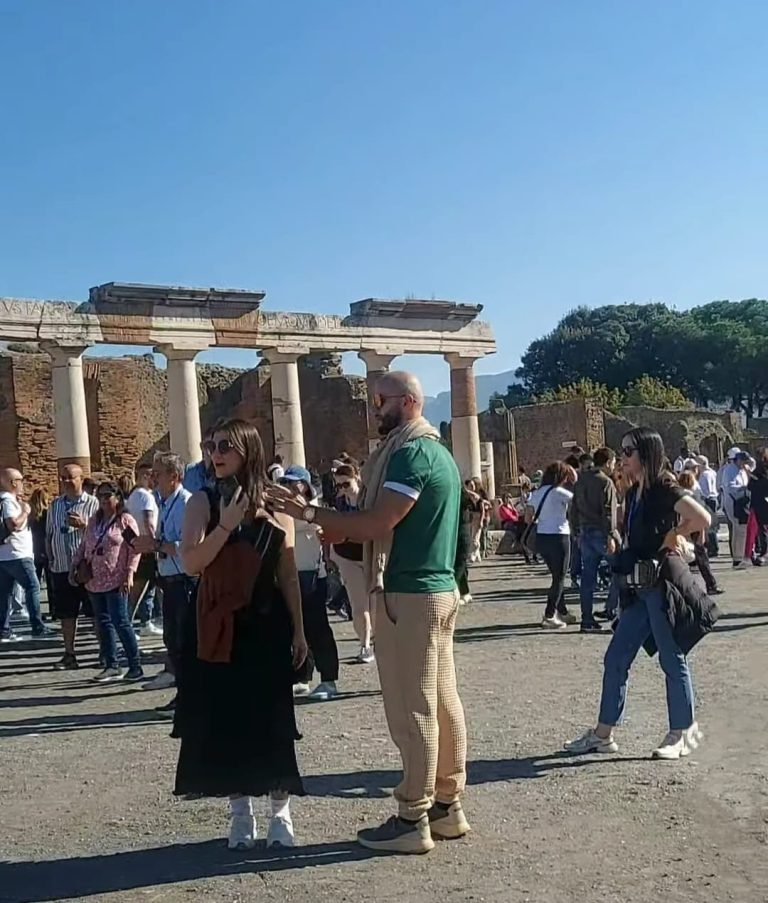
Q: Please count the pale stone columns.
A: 5